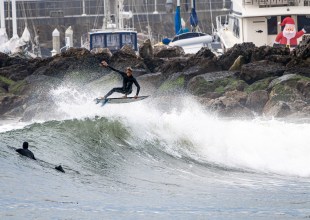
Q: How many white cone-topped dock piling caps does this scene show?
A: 2